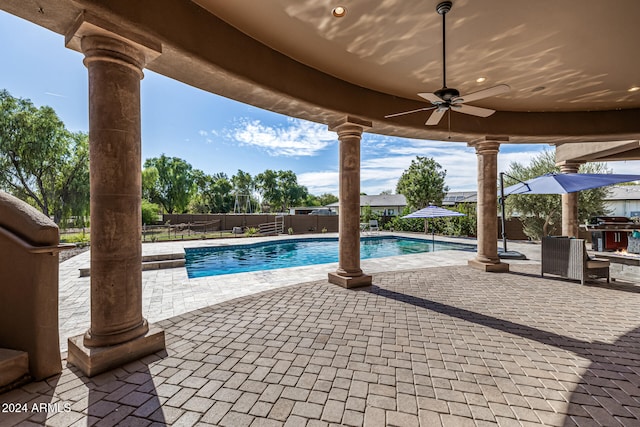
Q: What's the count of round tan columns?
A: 4